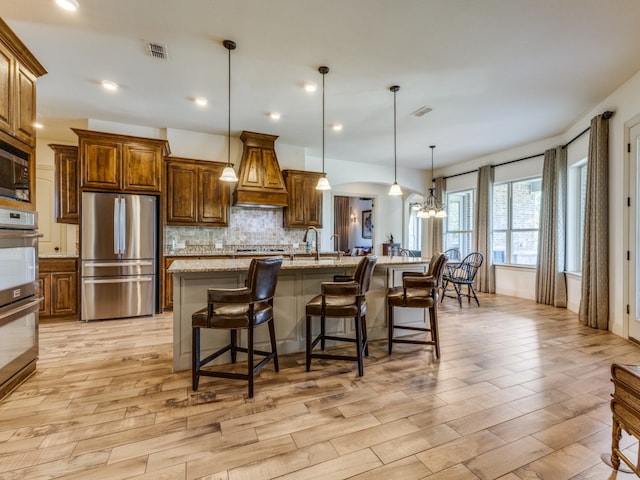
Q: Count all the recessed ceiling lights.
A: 7